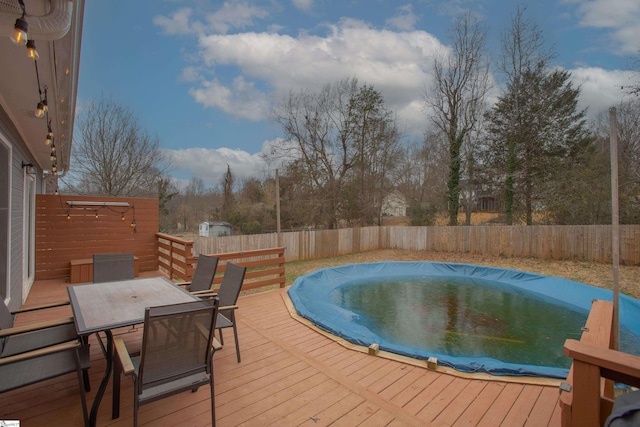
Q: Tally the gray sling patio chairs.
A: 6